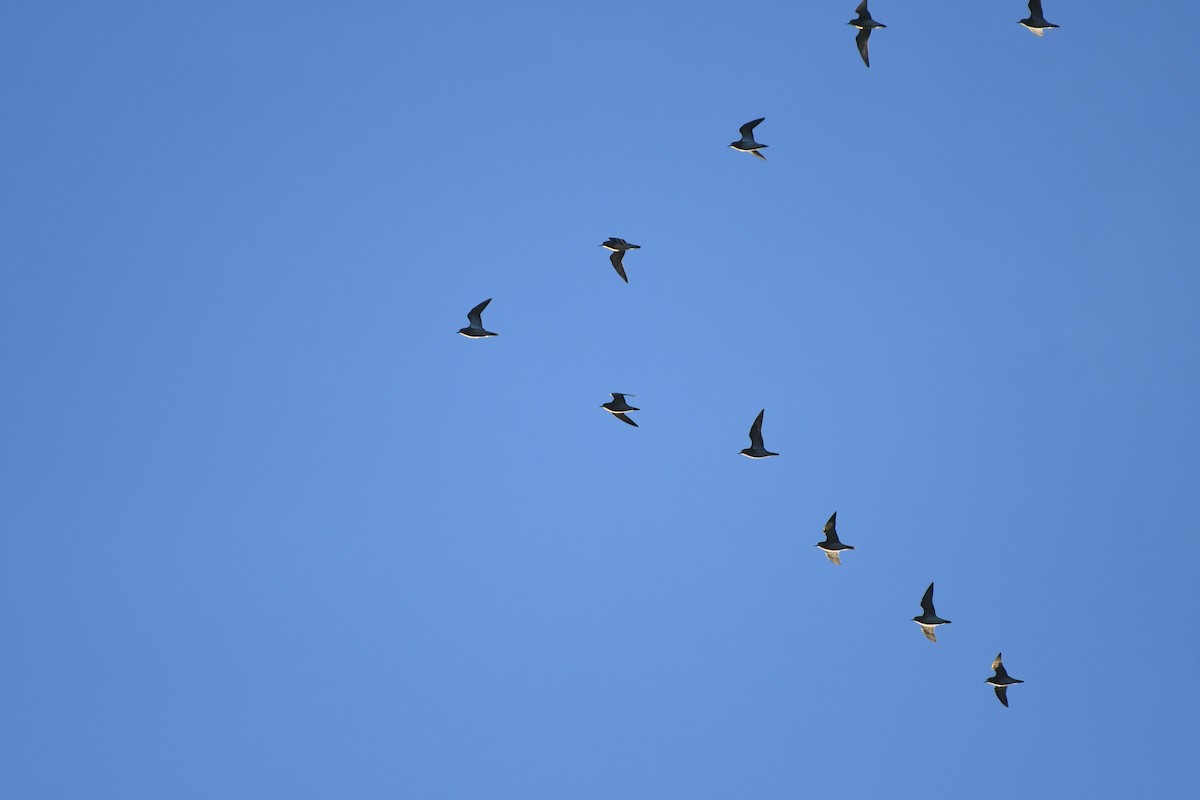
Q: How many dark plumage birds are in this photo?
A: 10